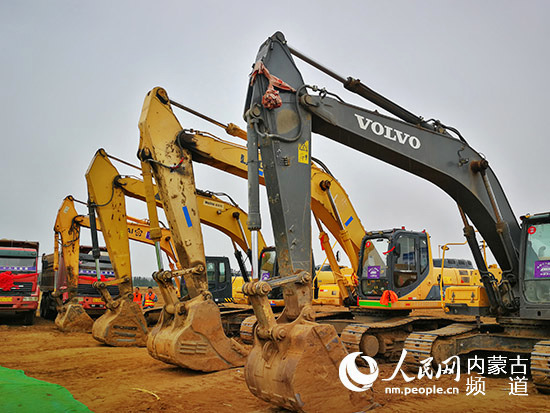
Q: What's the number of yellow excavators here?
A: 3